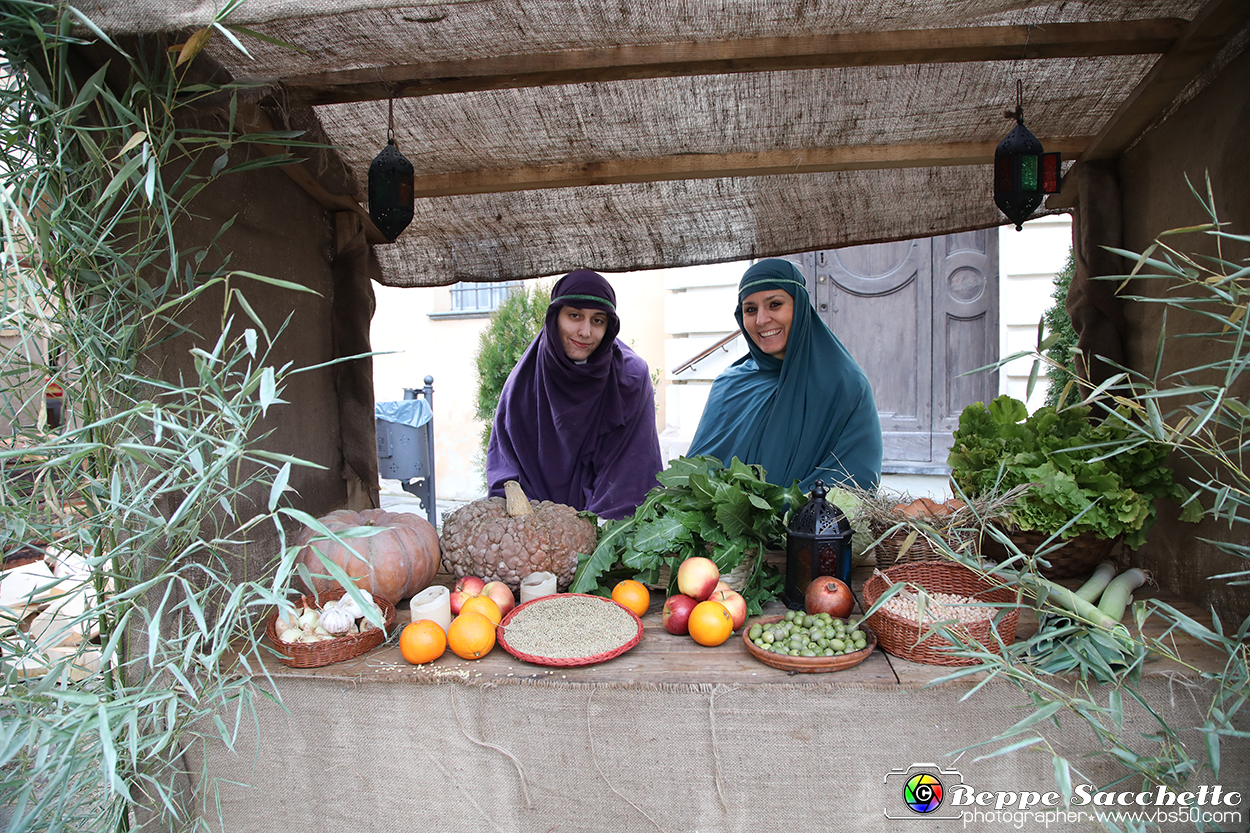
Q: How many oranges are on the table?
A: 5